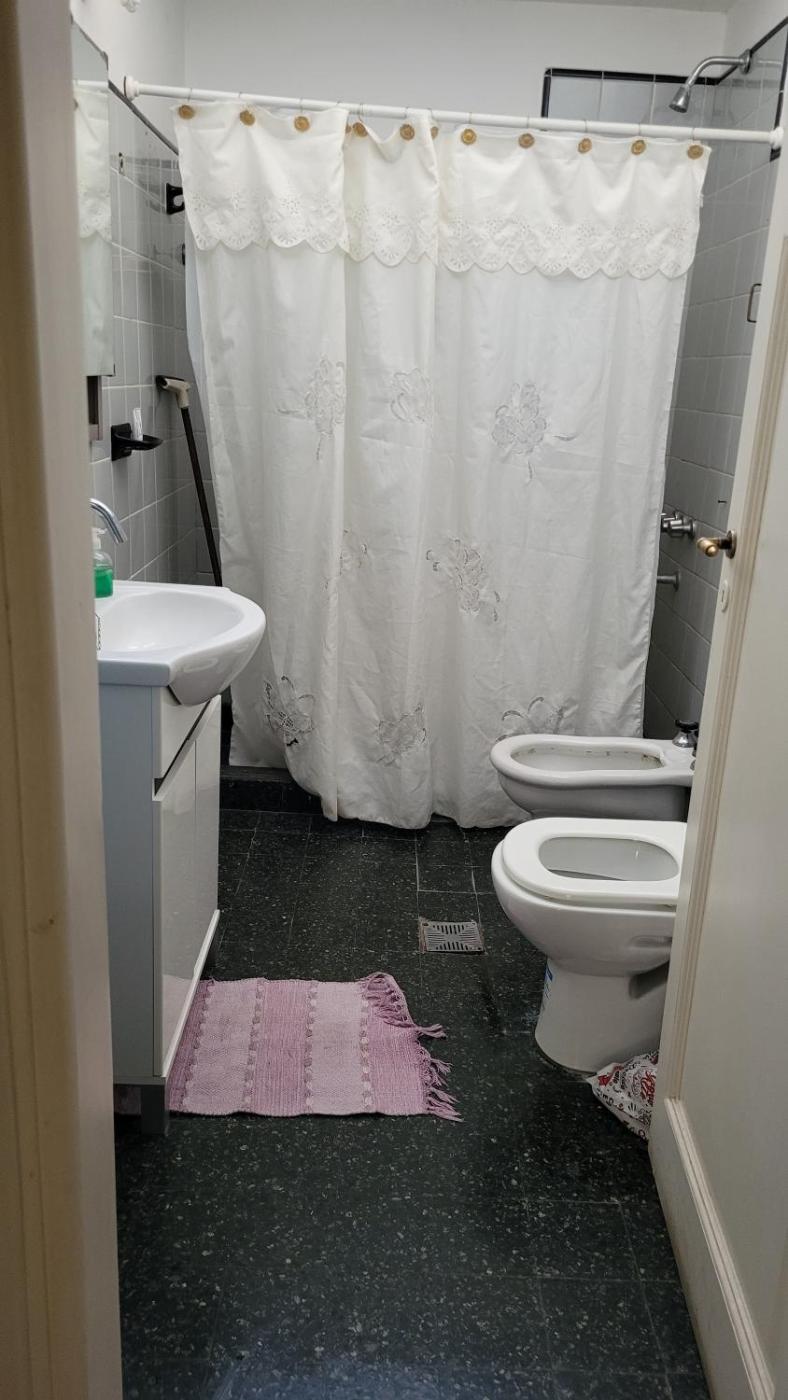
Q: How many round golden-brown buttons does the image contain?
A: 12